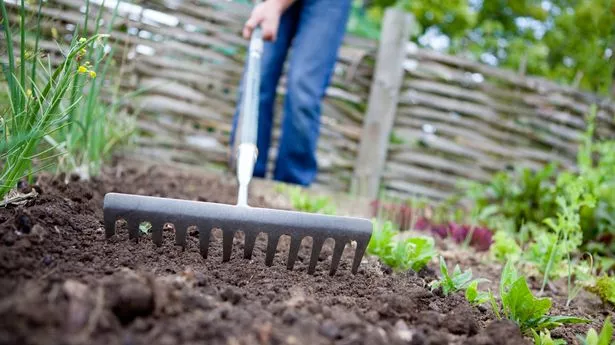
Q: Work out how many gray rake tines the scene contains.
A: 12